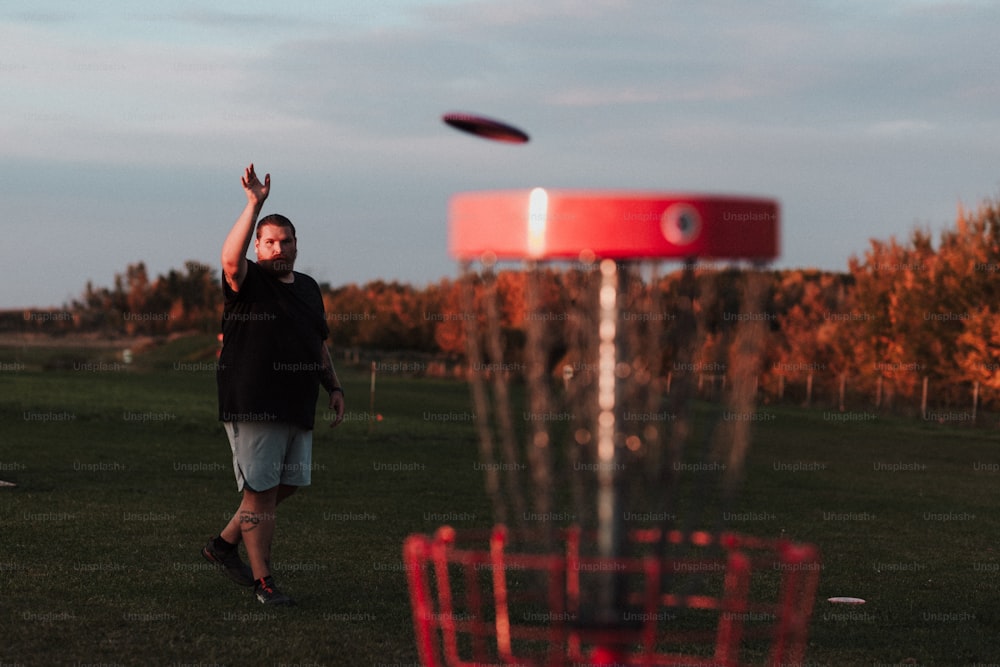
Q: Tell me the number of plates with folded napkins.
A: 0